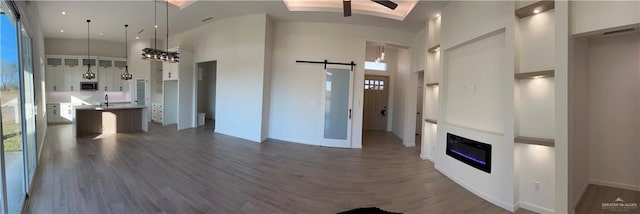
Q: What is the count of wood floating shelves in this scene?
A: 6